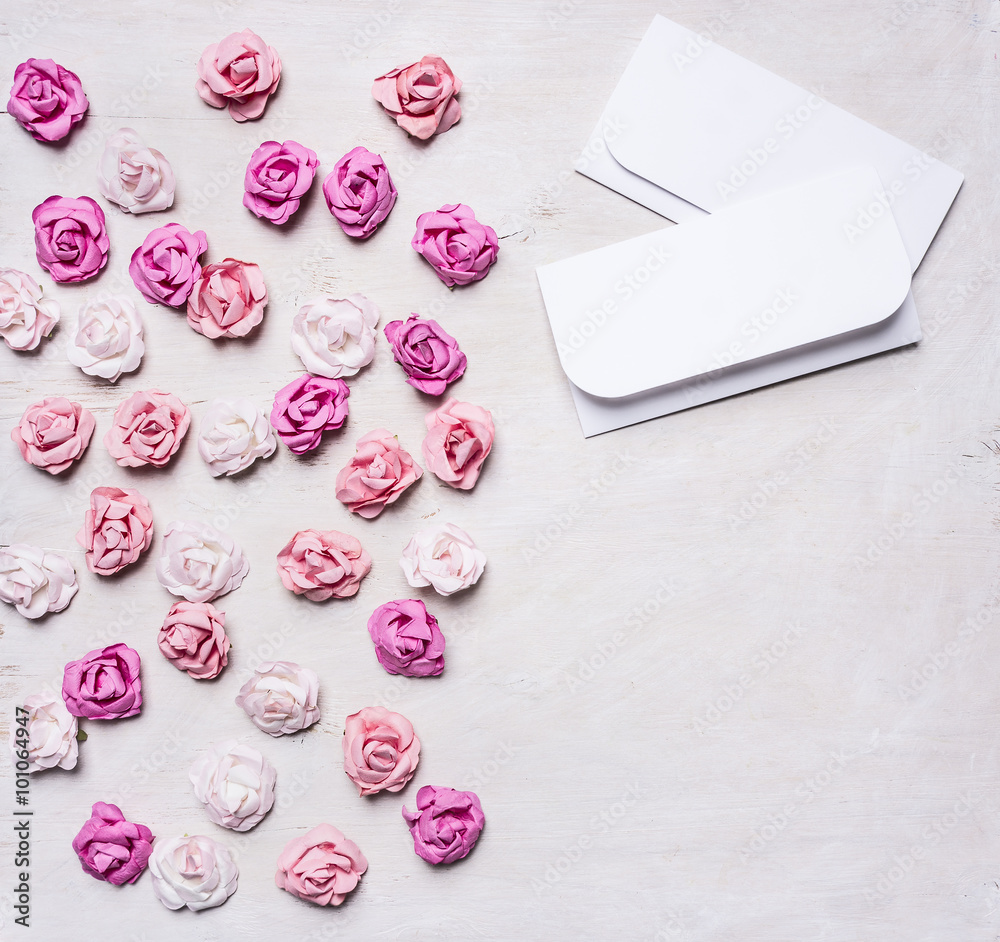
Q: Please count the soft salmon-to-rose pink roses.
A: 12